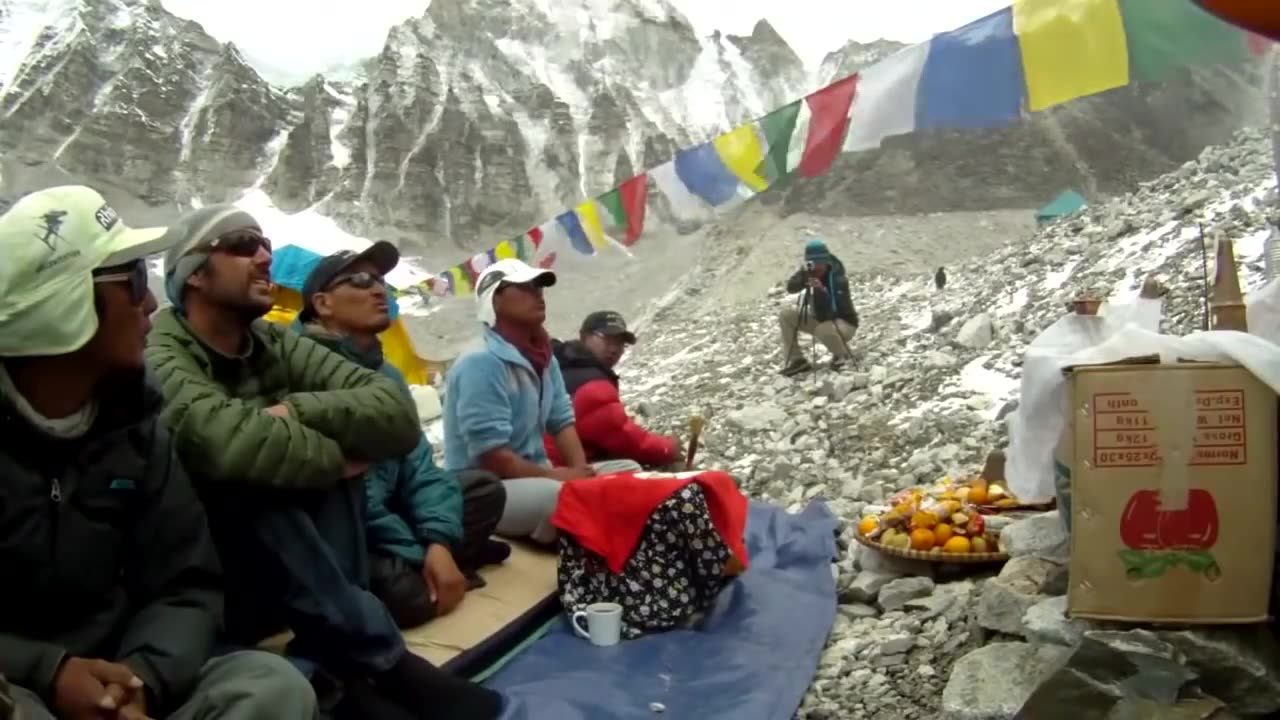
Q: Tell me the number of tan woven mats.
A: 1